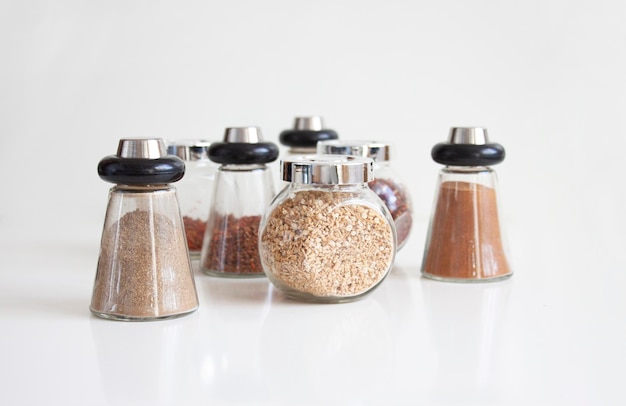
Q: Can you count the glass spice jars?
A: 7